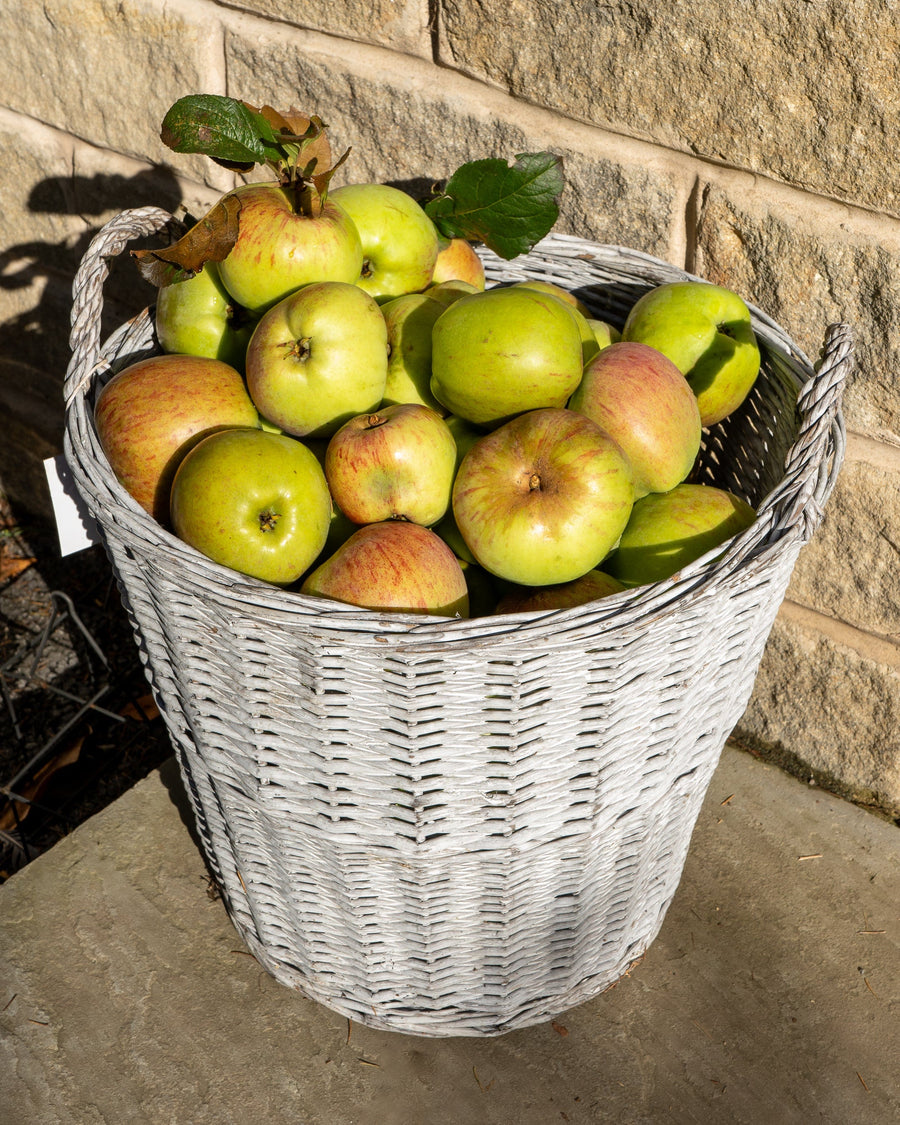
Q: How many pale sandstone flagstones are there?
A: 1